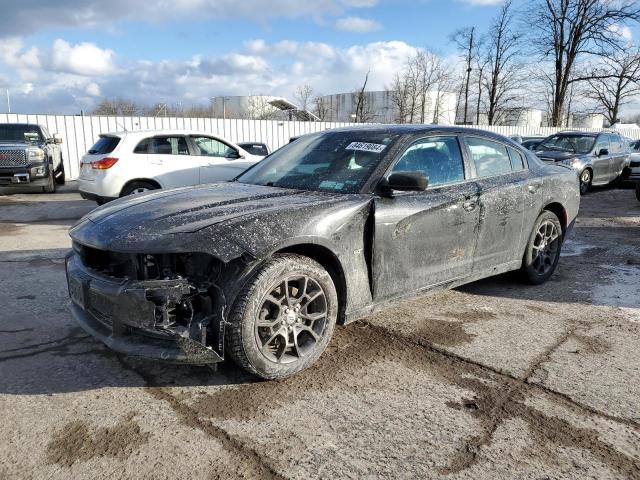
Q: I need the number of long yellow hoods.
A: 0